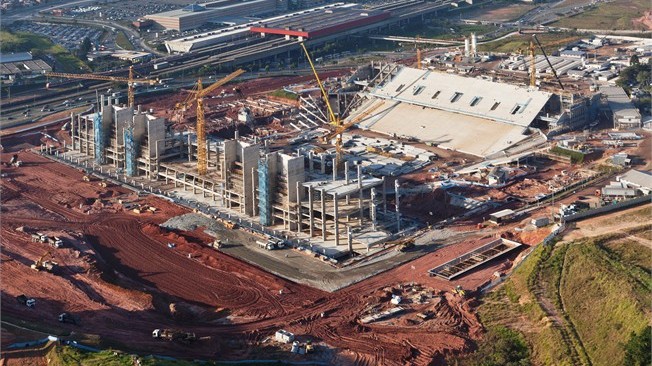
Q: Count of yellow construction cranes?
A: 6